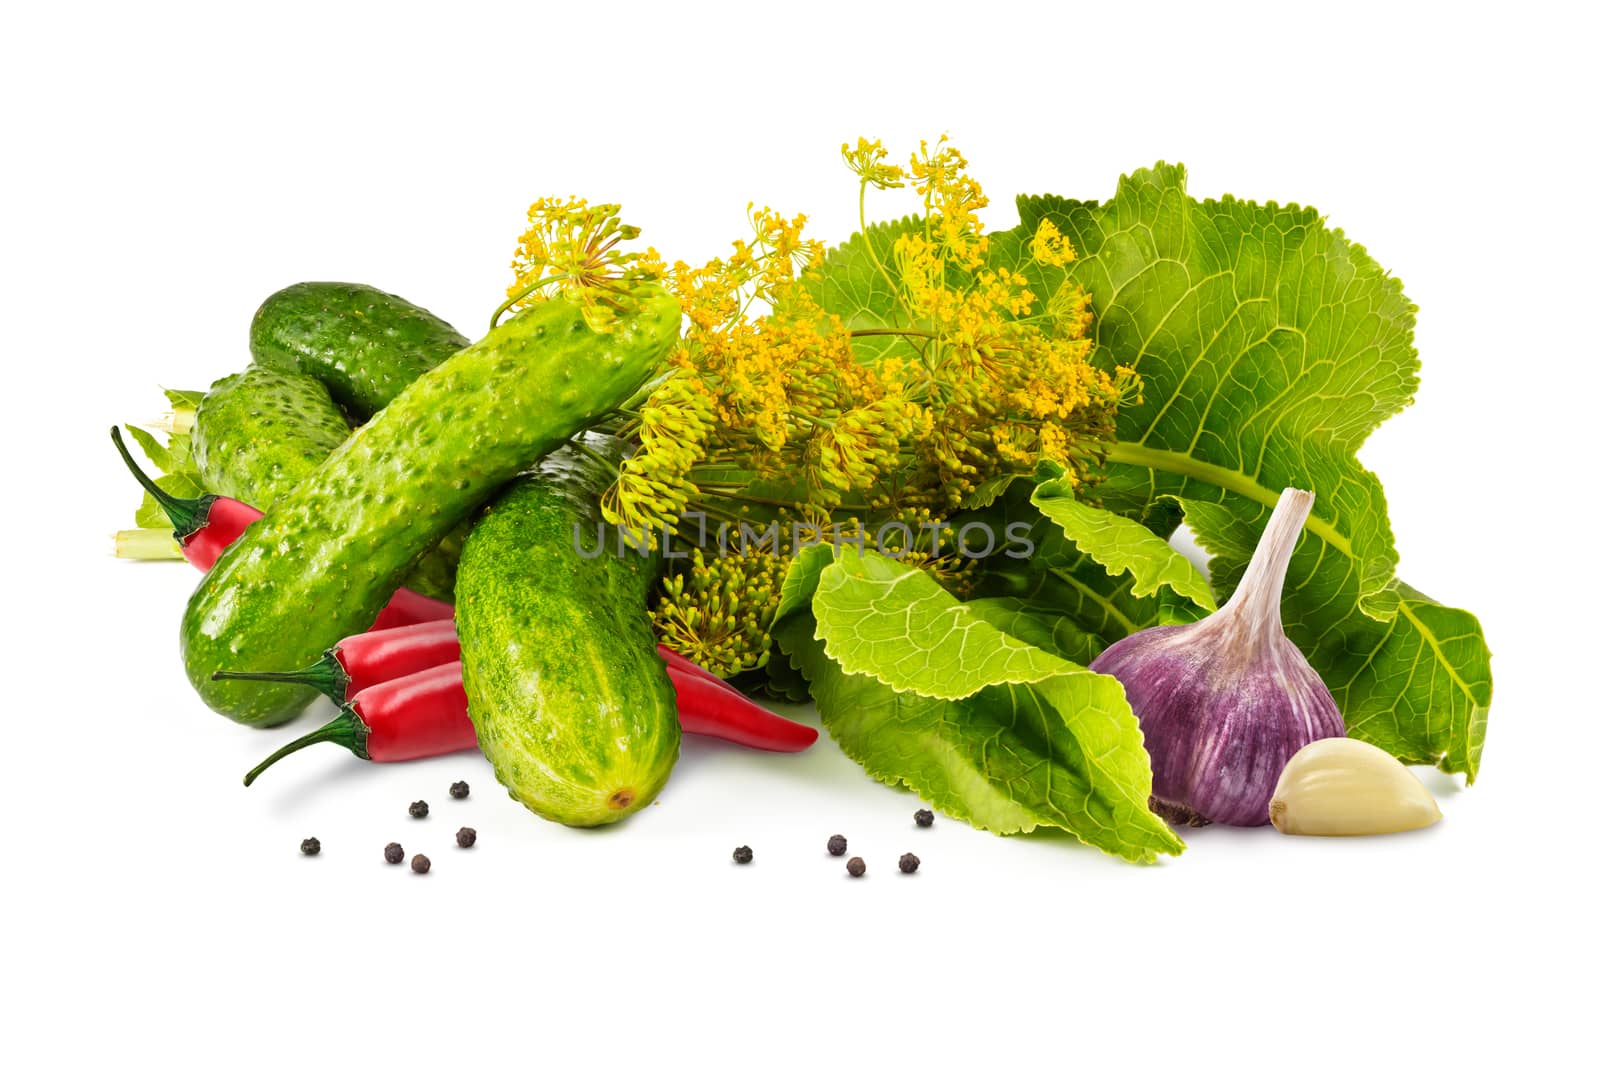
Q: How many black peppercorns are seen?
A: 11